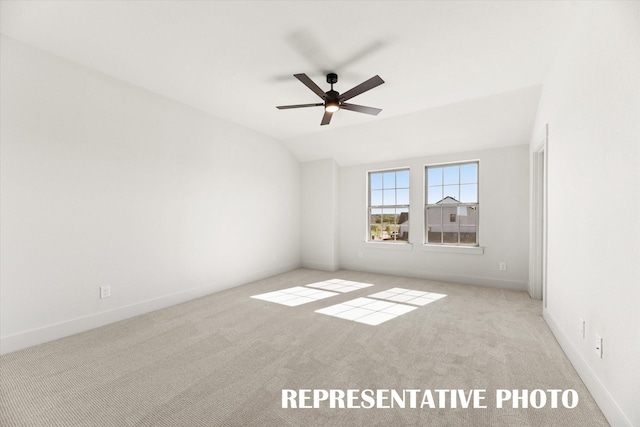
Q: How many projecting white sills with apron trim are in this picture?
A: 2